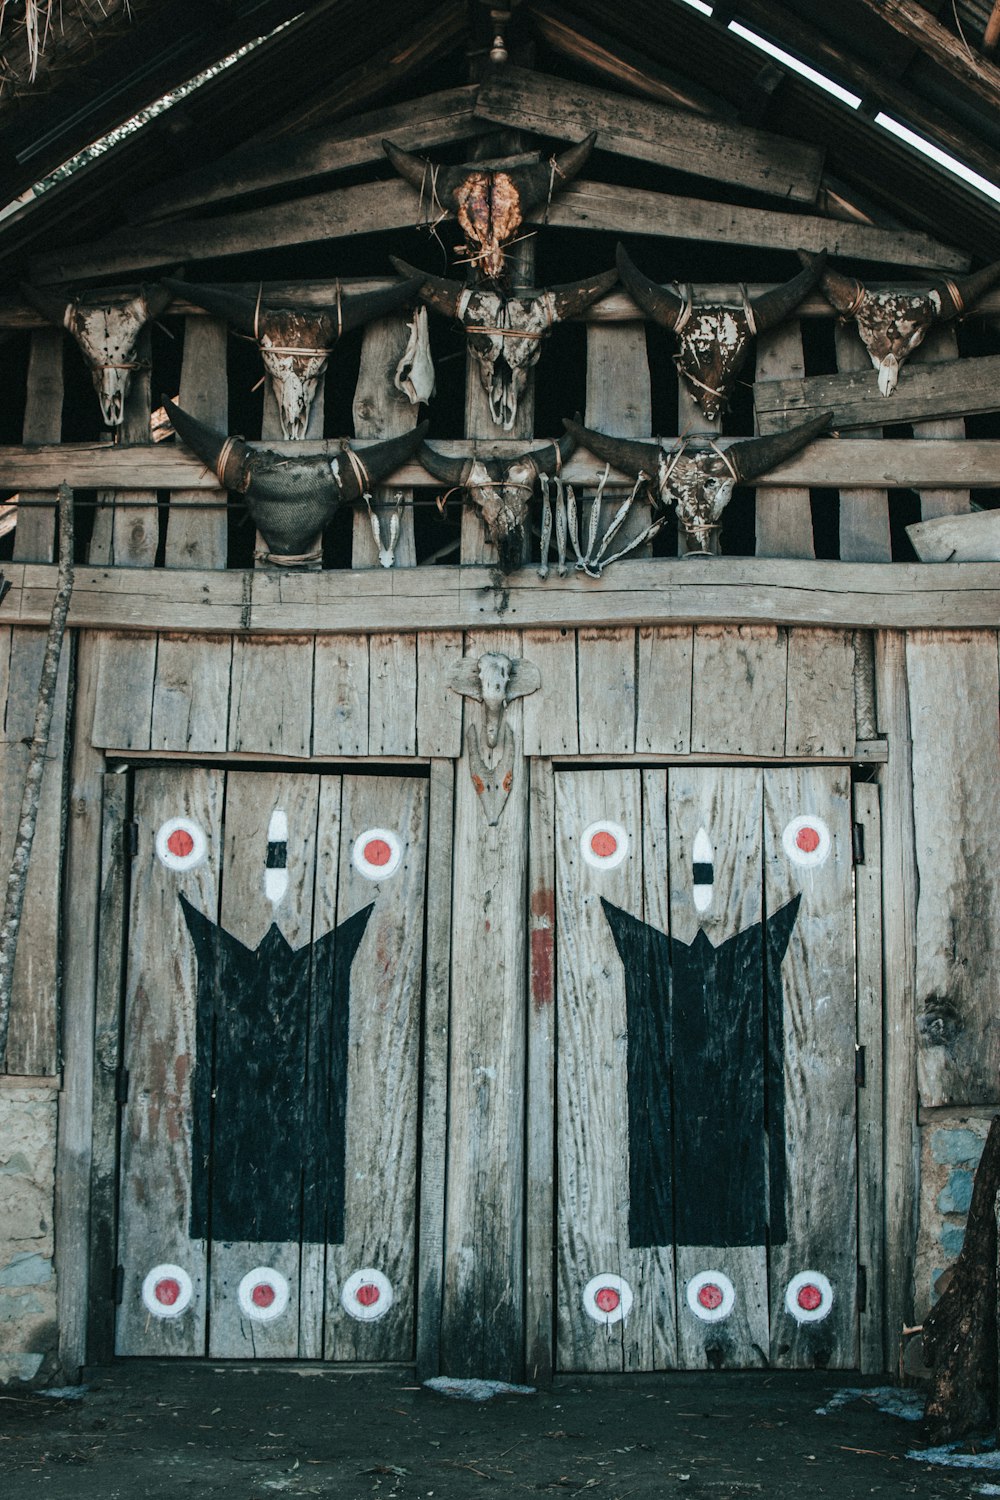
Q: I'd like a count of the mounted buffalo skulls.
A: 9